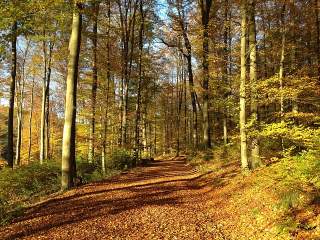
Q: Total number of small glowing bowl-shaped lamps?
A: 0